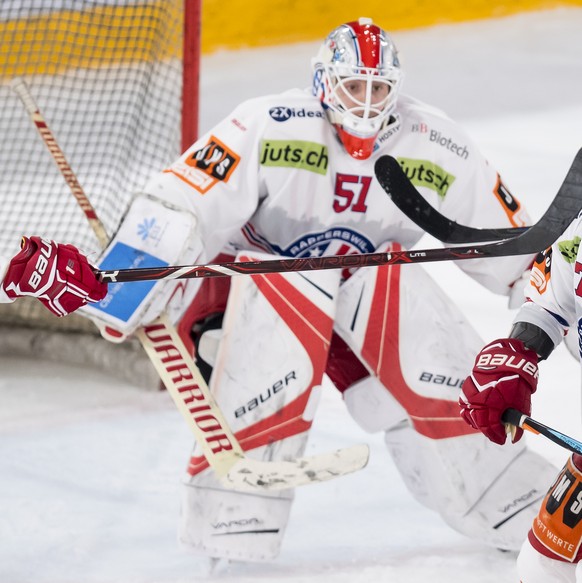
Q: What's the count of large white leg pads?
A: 2